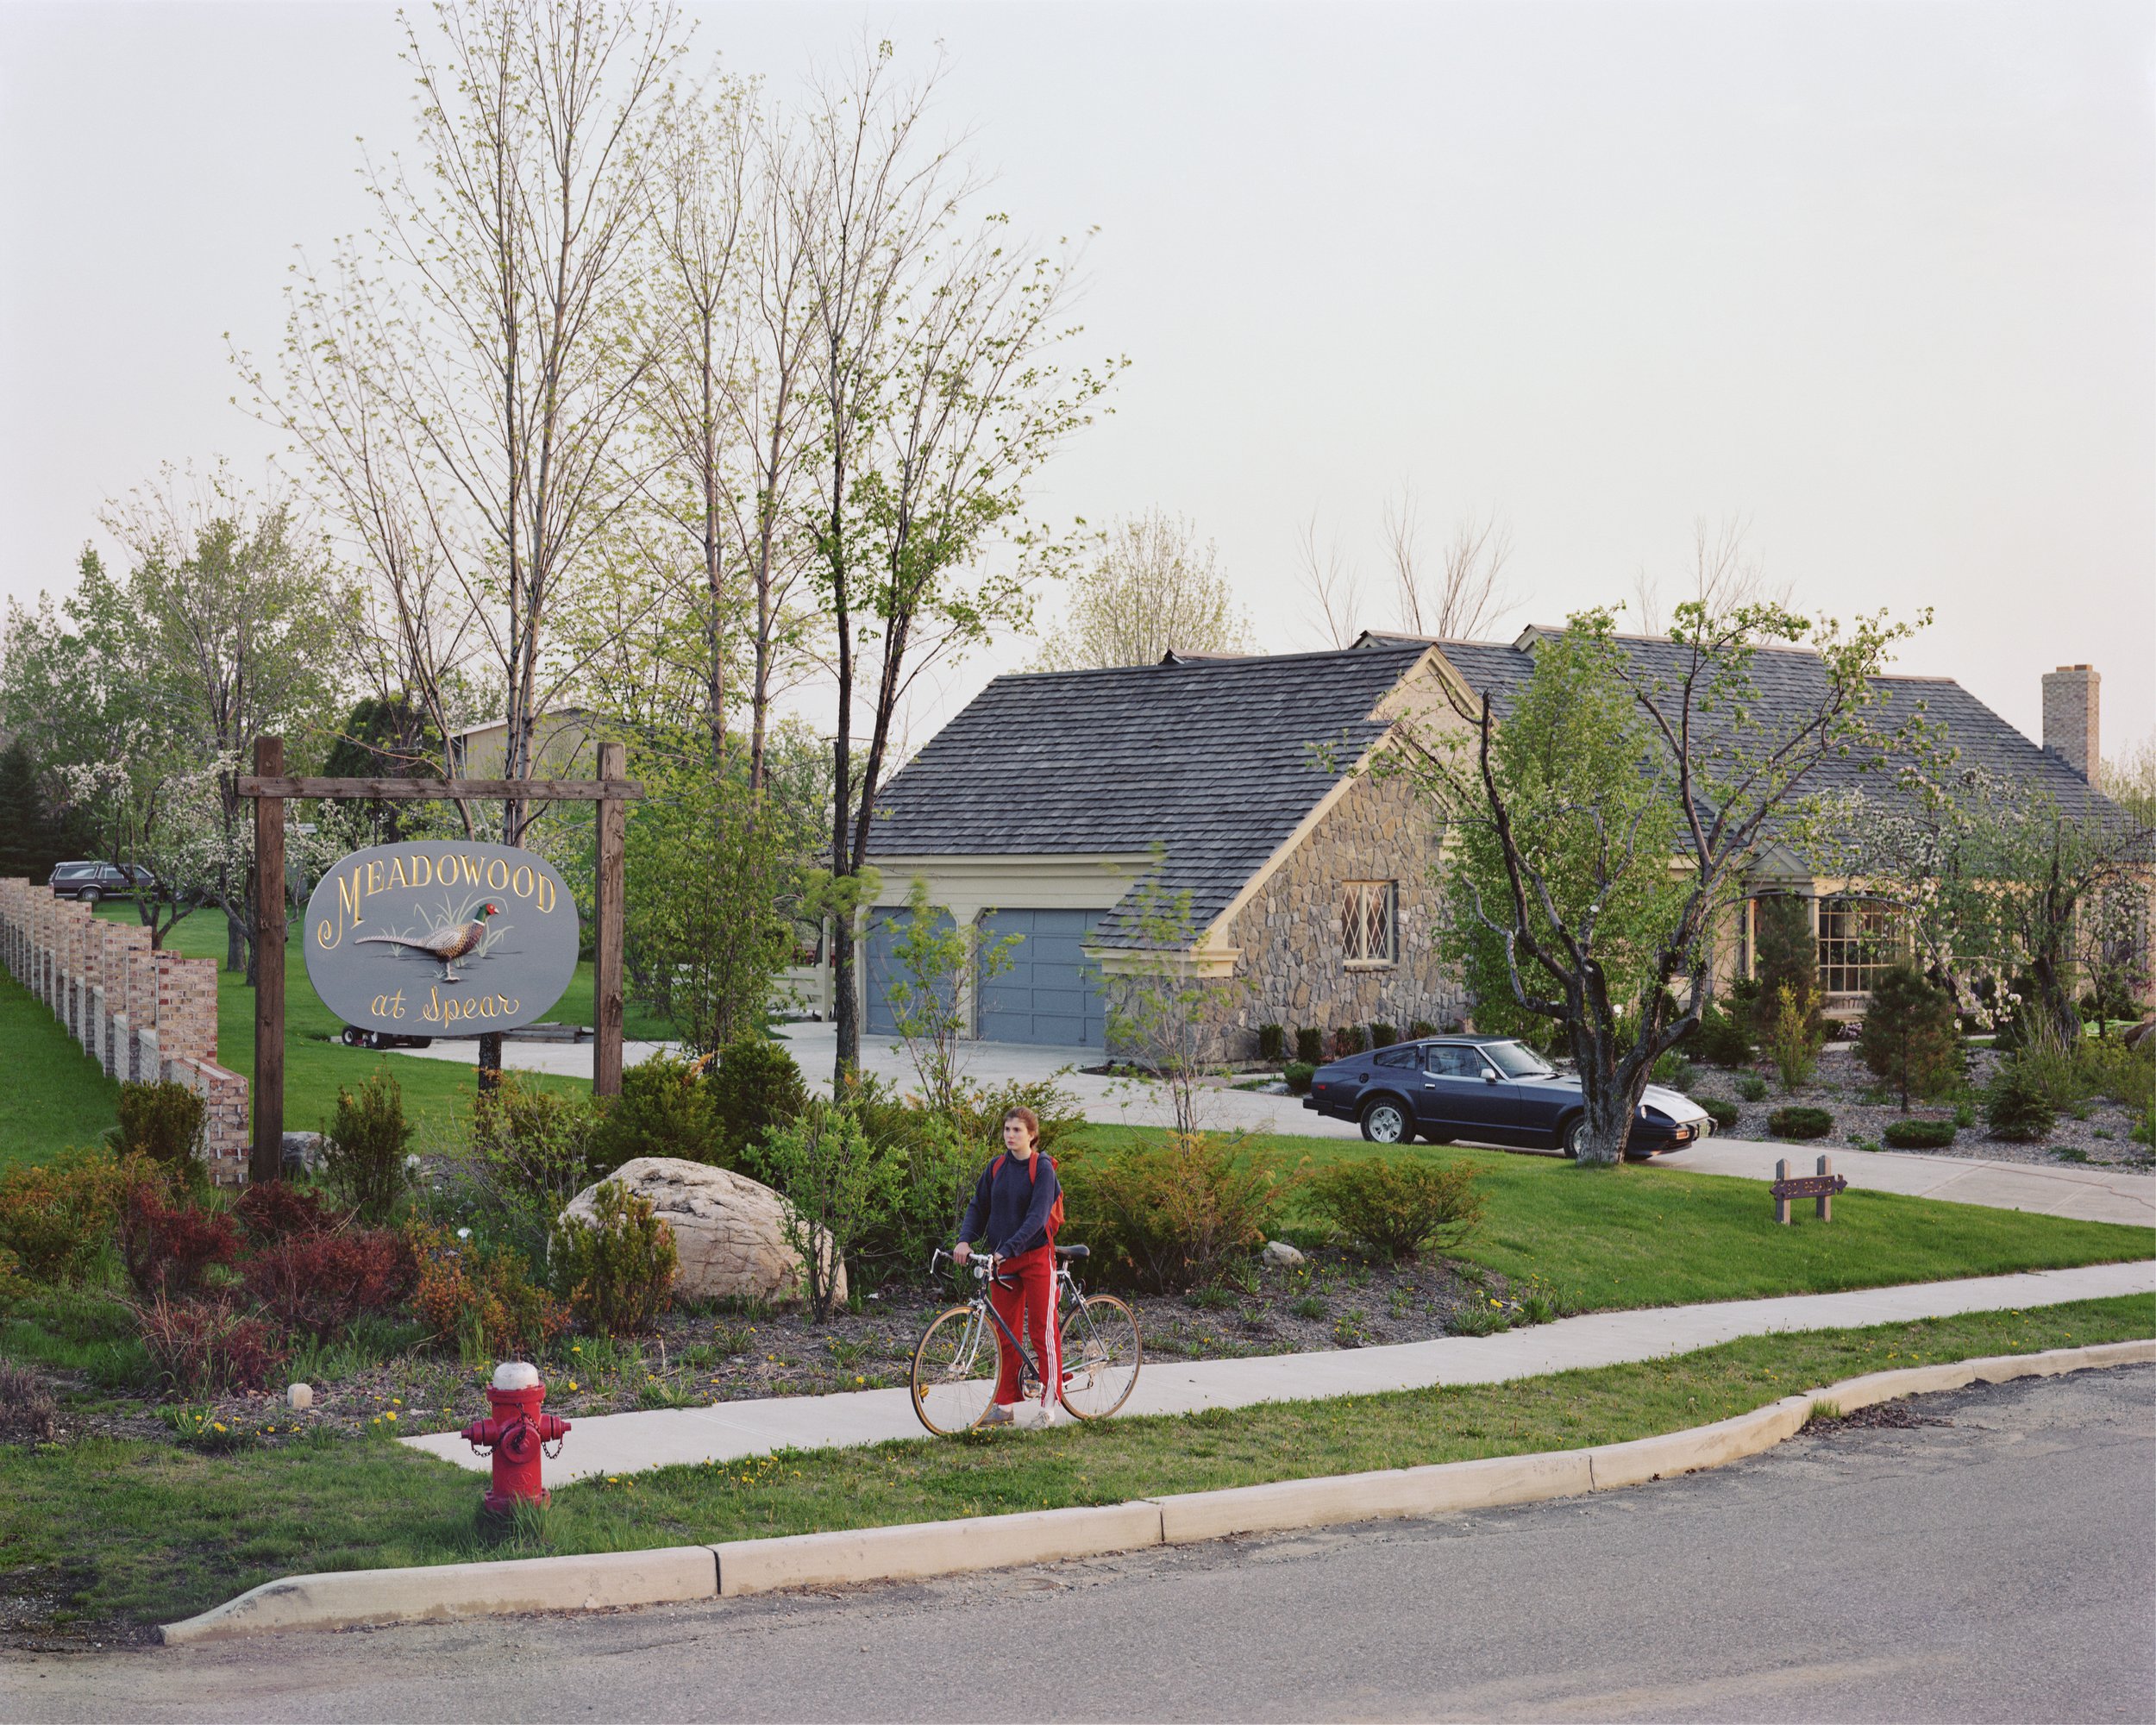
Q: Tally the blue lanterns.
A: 0